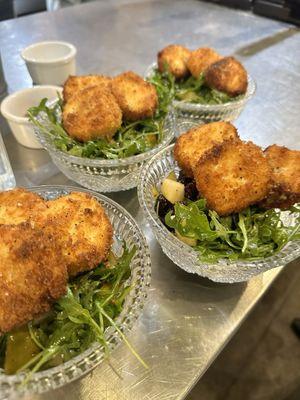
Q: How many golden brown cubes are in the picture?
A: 12